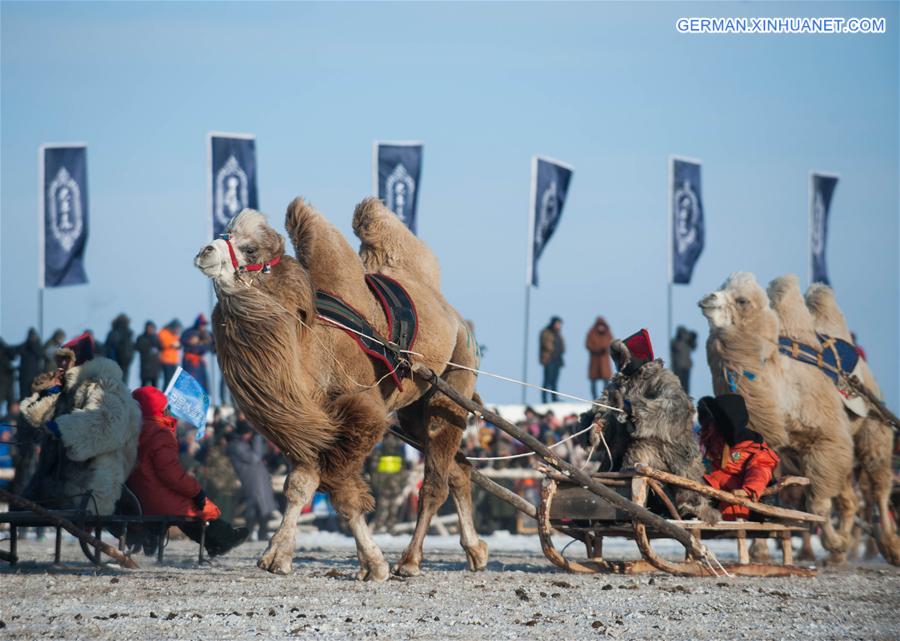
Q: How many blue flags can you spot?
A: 7